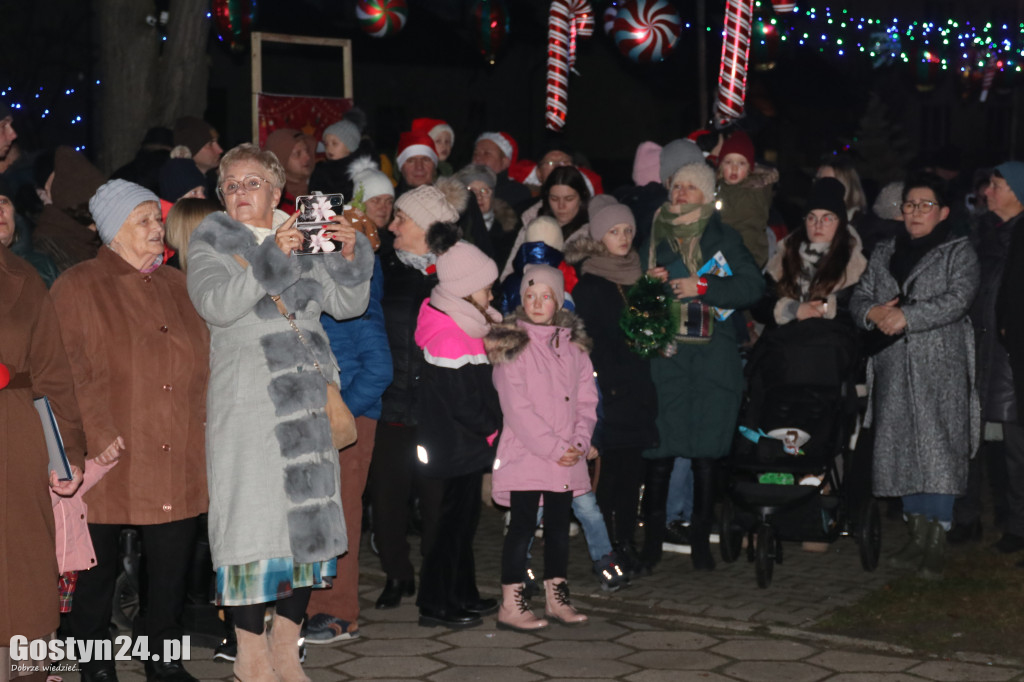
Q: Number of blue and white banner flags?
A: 0